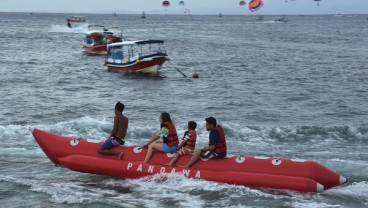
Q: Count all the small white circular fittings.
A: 6